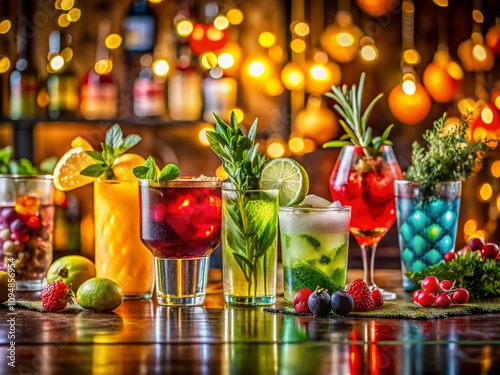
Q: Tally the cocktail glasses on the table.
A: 7